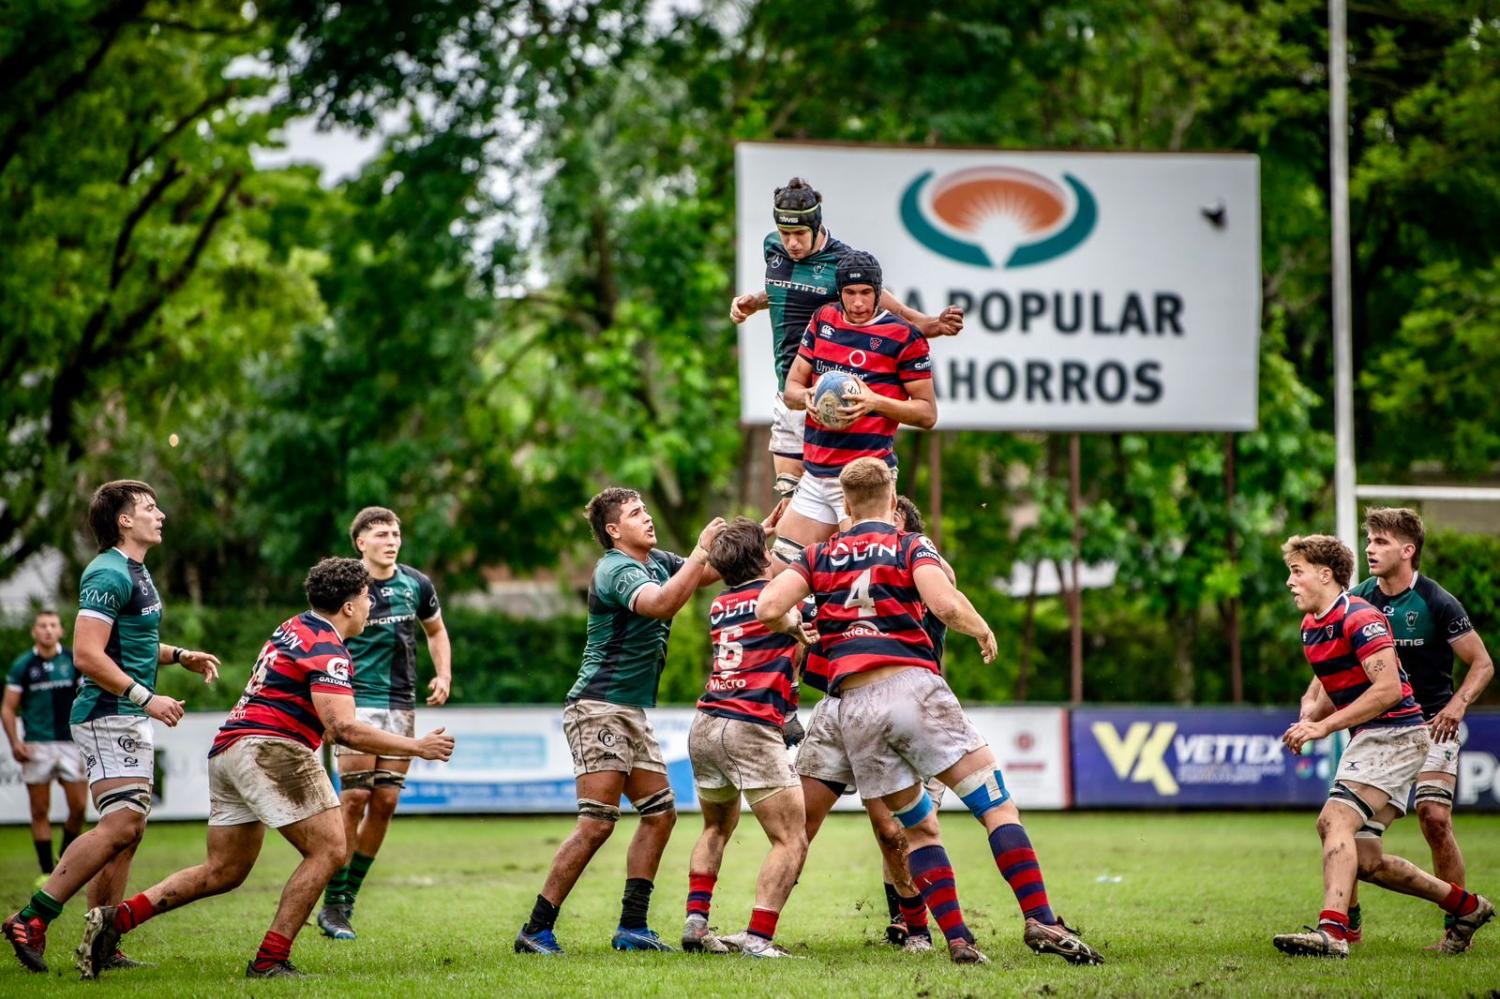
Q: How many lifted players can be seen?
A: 2